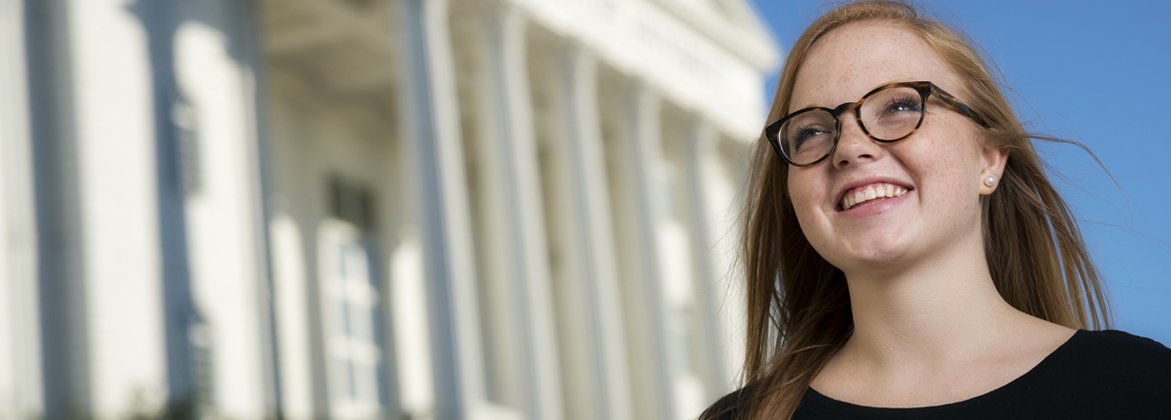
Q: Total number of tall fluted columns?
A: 5